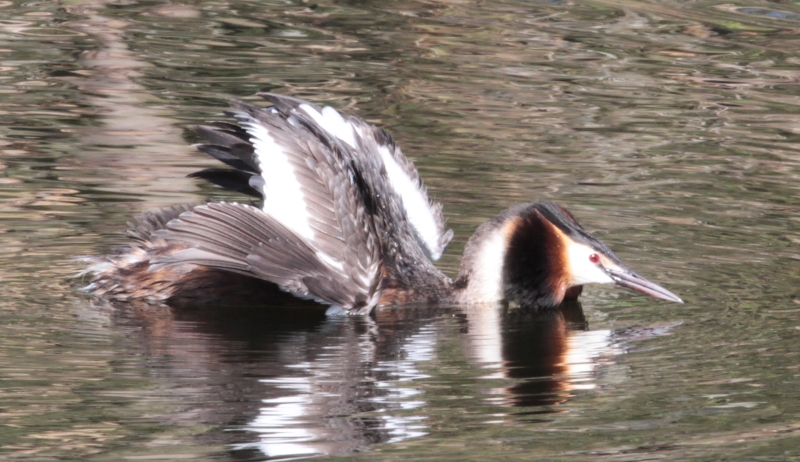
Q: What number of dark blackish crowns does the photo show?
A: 1